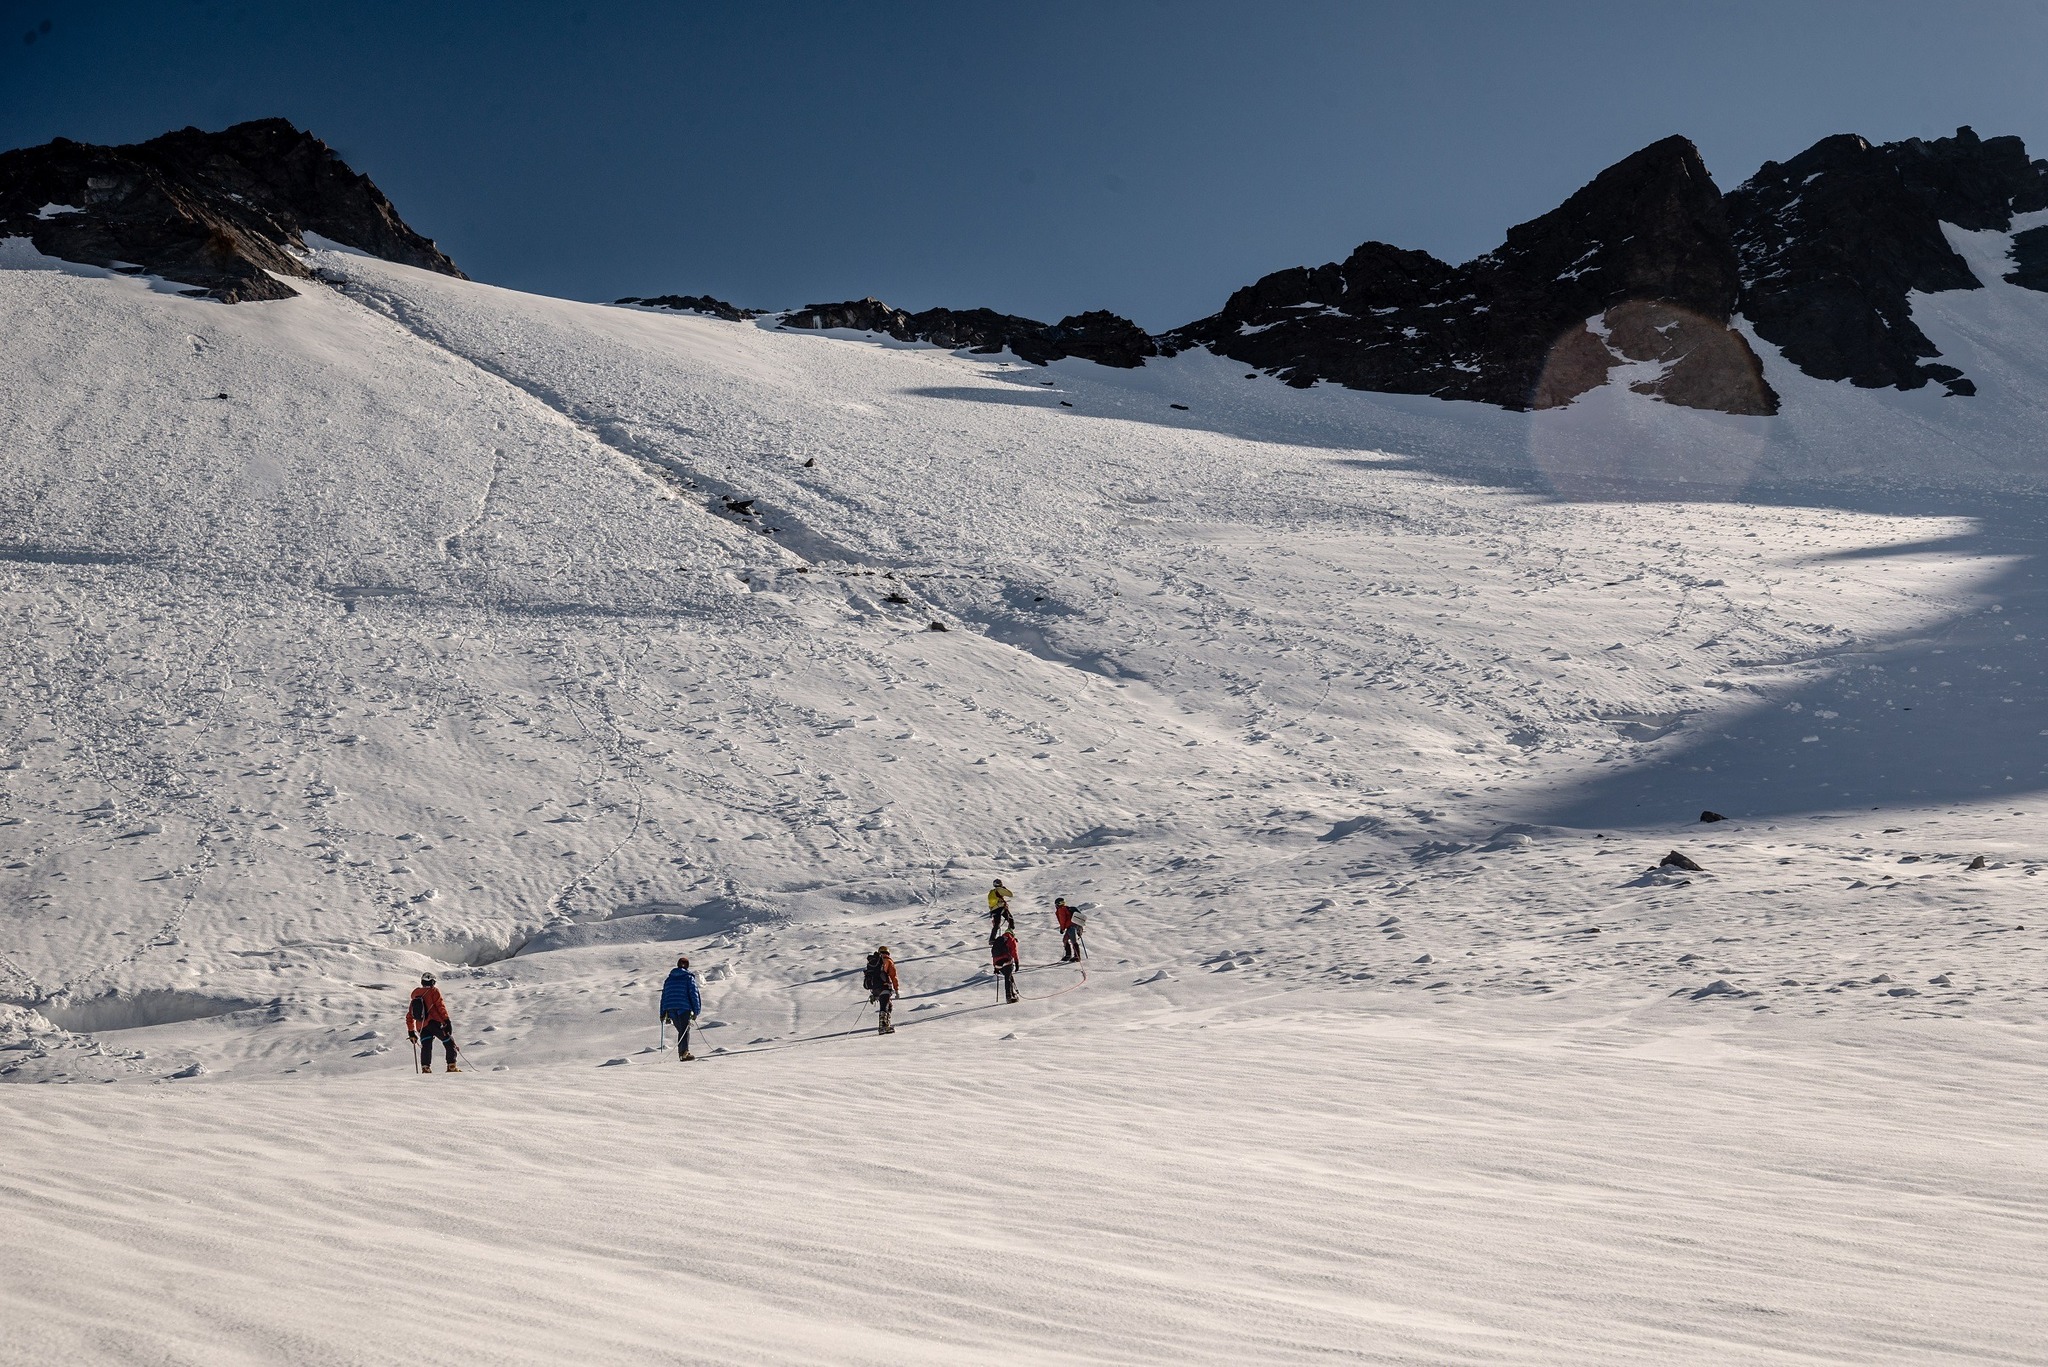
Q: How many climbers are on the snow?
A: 6